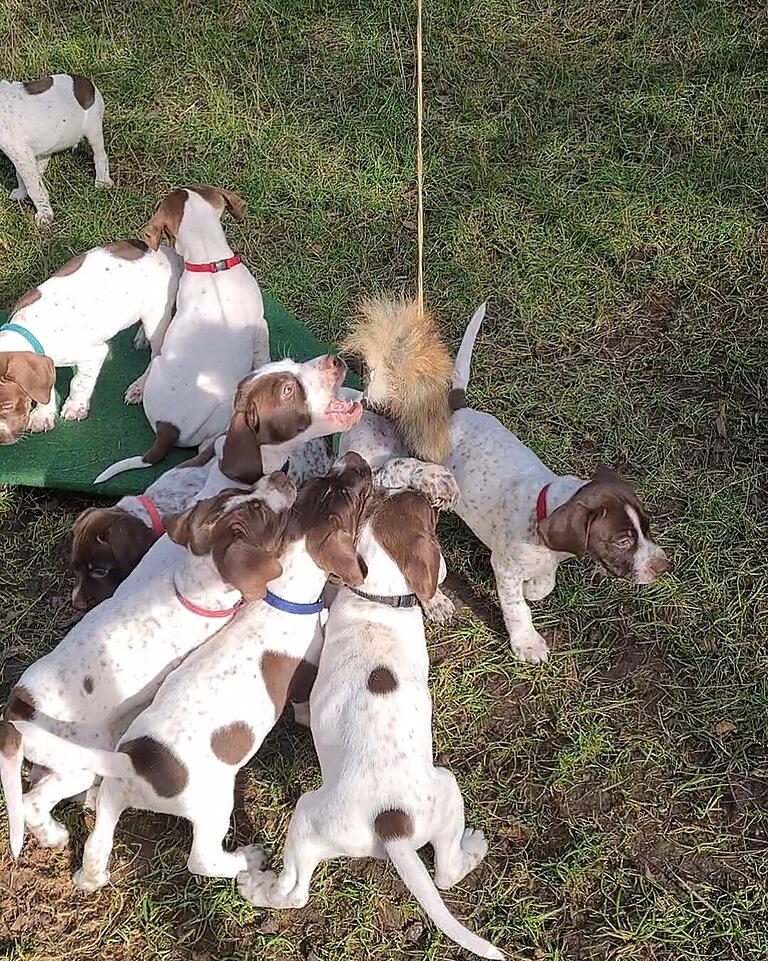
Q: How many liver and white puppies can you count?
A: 9